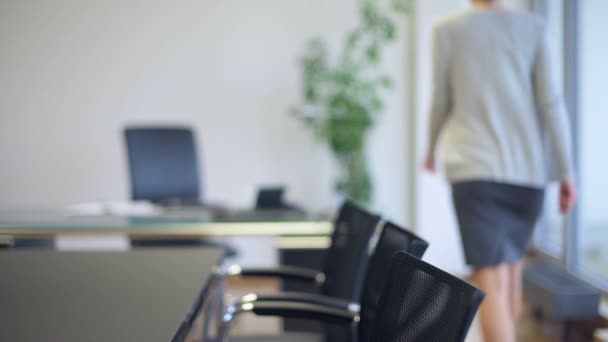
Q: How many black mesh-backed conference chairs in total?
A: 3